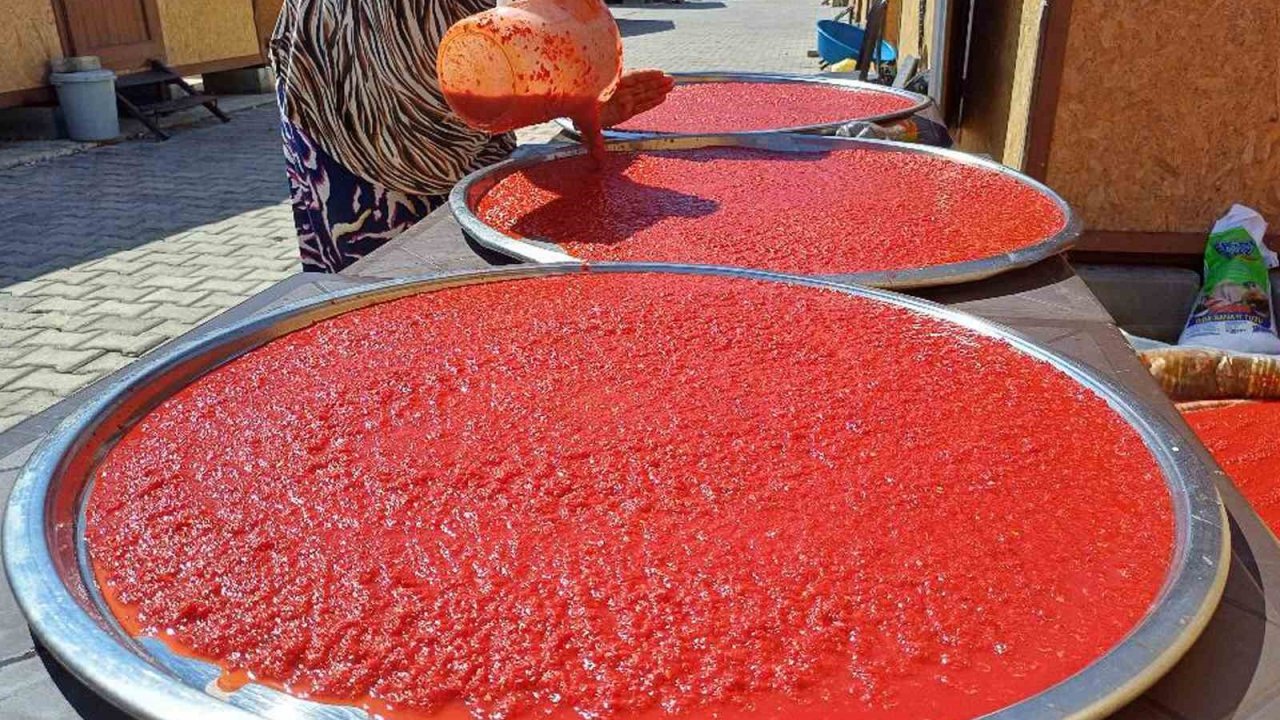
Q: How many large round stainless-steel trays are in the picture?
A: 3